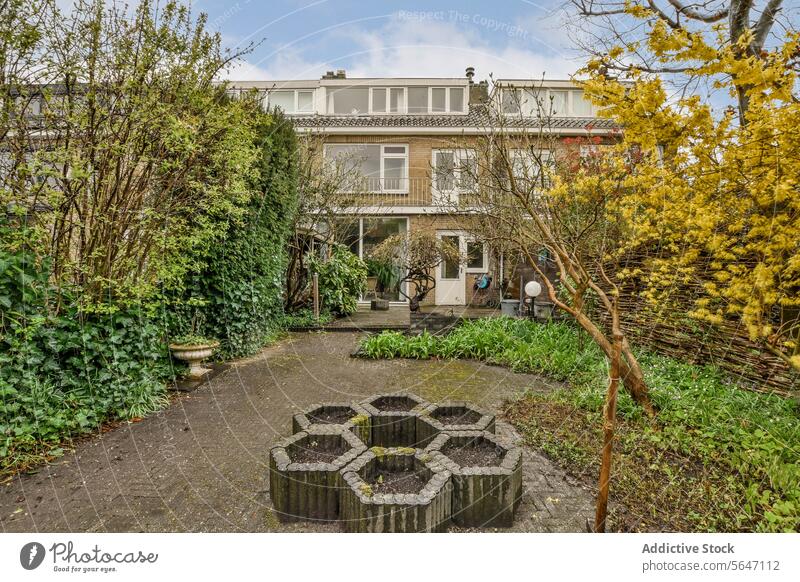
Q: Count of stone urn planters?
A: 1